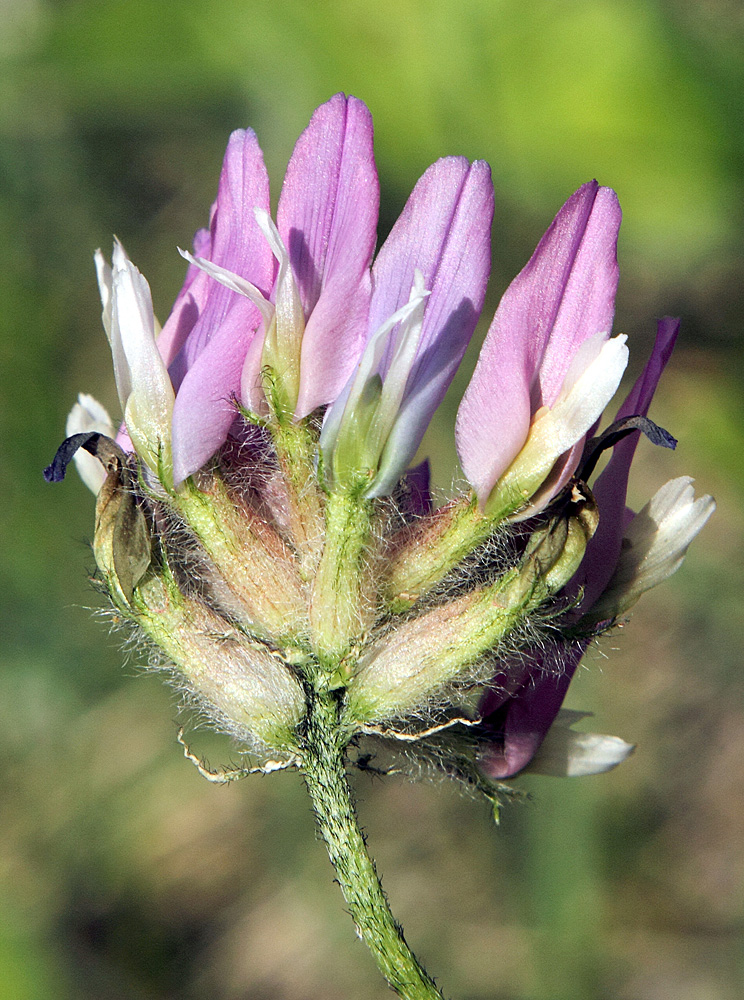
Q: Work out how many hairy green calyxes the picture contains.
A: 6